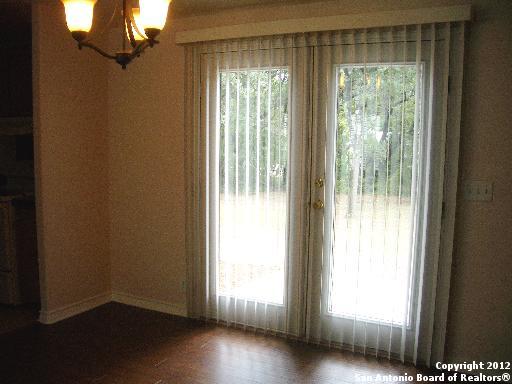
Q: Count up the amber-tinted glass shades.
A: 3